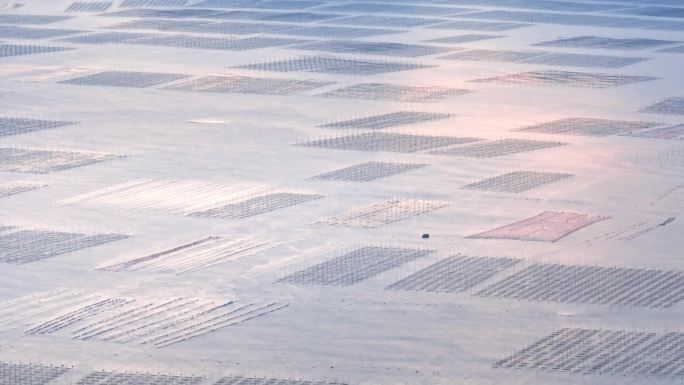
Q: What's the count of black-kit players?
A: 0